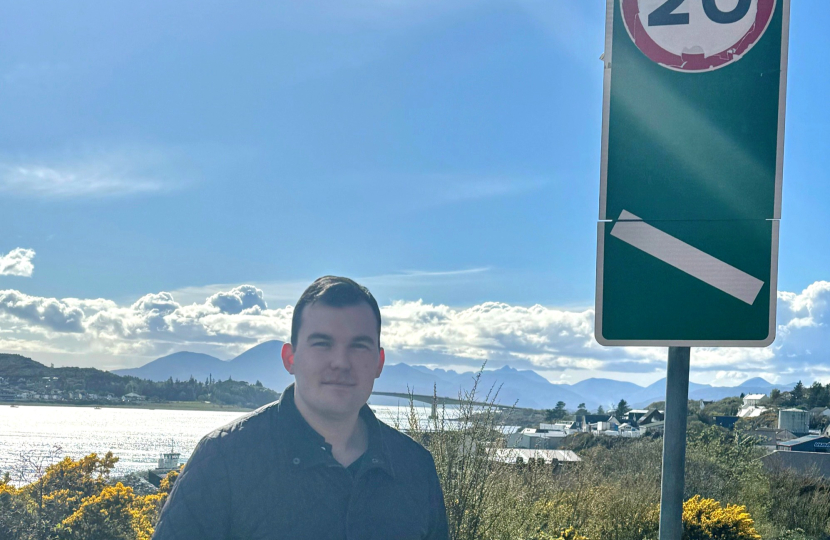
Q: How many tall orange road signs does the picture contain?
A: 0